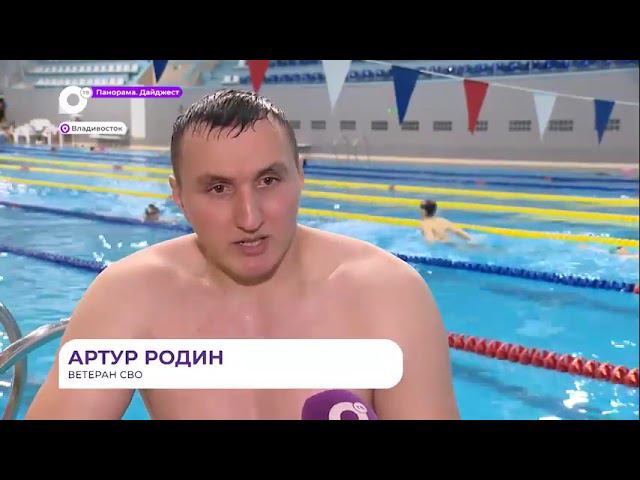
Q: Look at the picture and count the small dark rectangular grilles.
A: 10